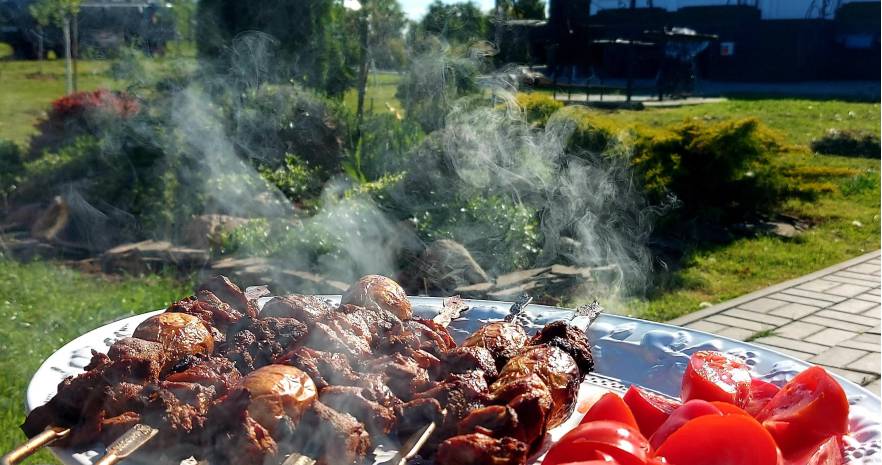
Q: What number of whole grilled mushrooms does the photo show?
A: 5